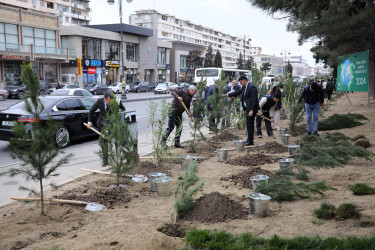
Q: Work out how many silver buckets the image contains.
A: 11